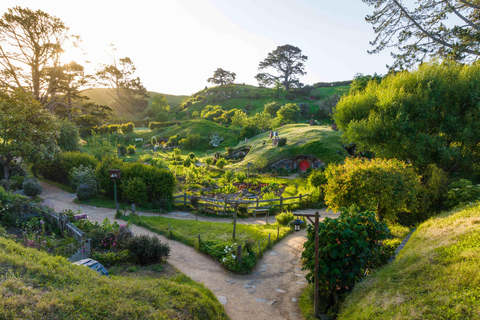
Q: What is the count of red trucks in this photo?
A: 0